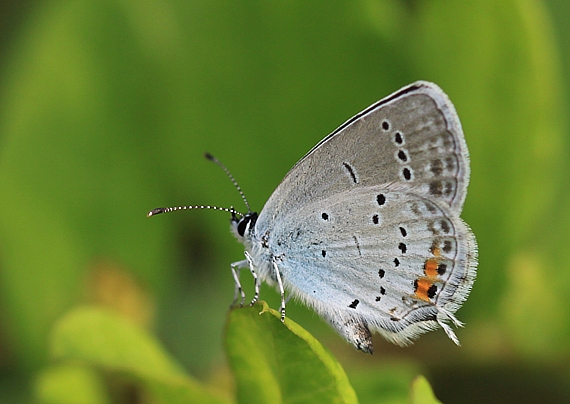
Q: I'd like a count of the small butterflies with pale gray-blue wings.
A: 1